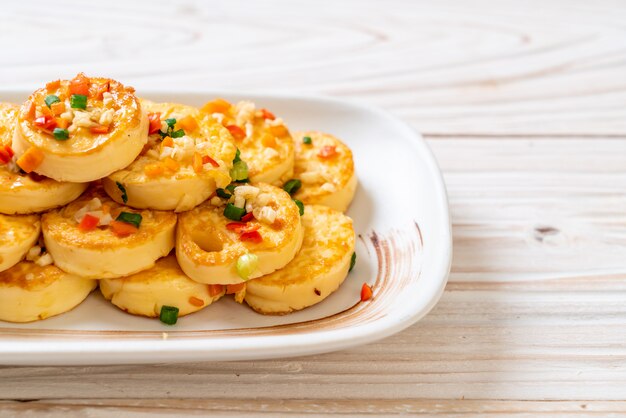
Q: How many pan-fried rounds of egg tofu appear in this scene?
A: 11